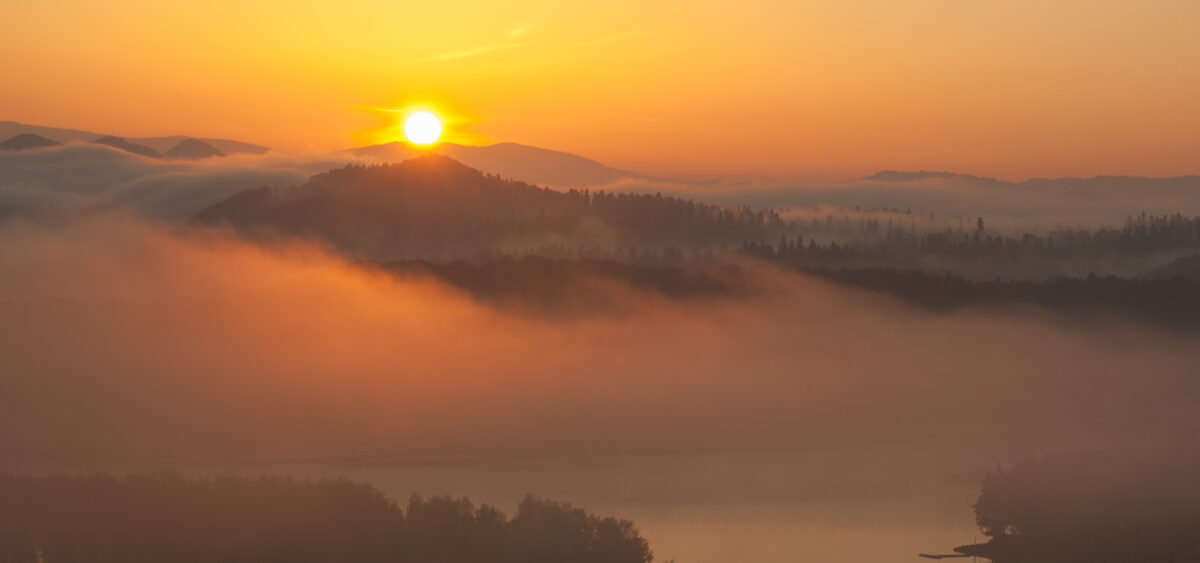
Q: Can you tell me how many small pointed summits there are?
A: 3